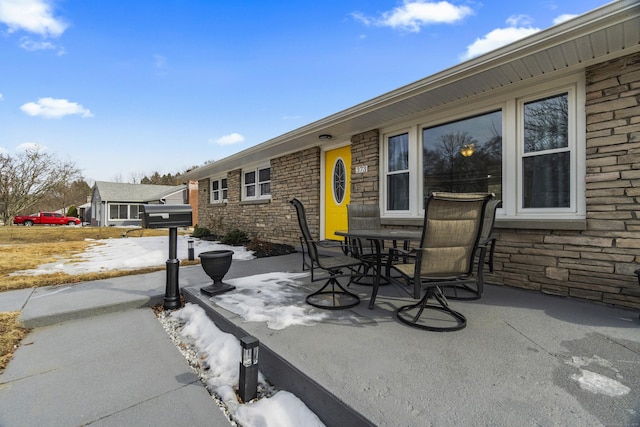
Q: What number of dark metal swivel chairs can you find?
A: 4